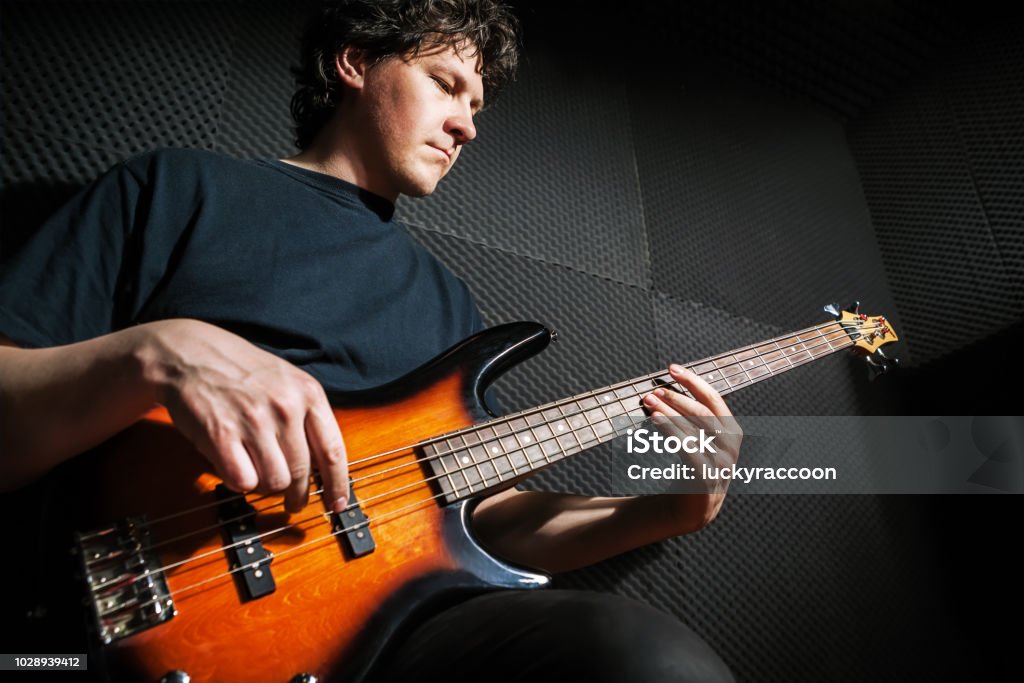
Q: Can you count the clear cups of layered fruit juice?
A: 0